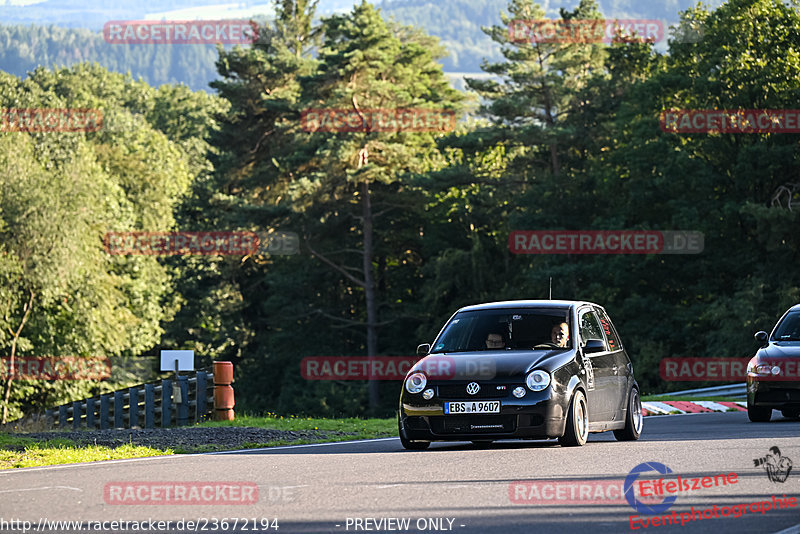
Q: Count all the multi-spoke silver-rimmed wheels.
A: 2